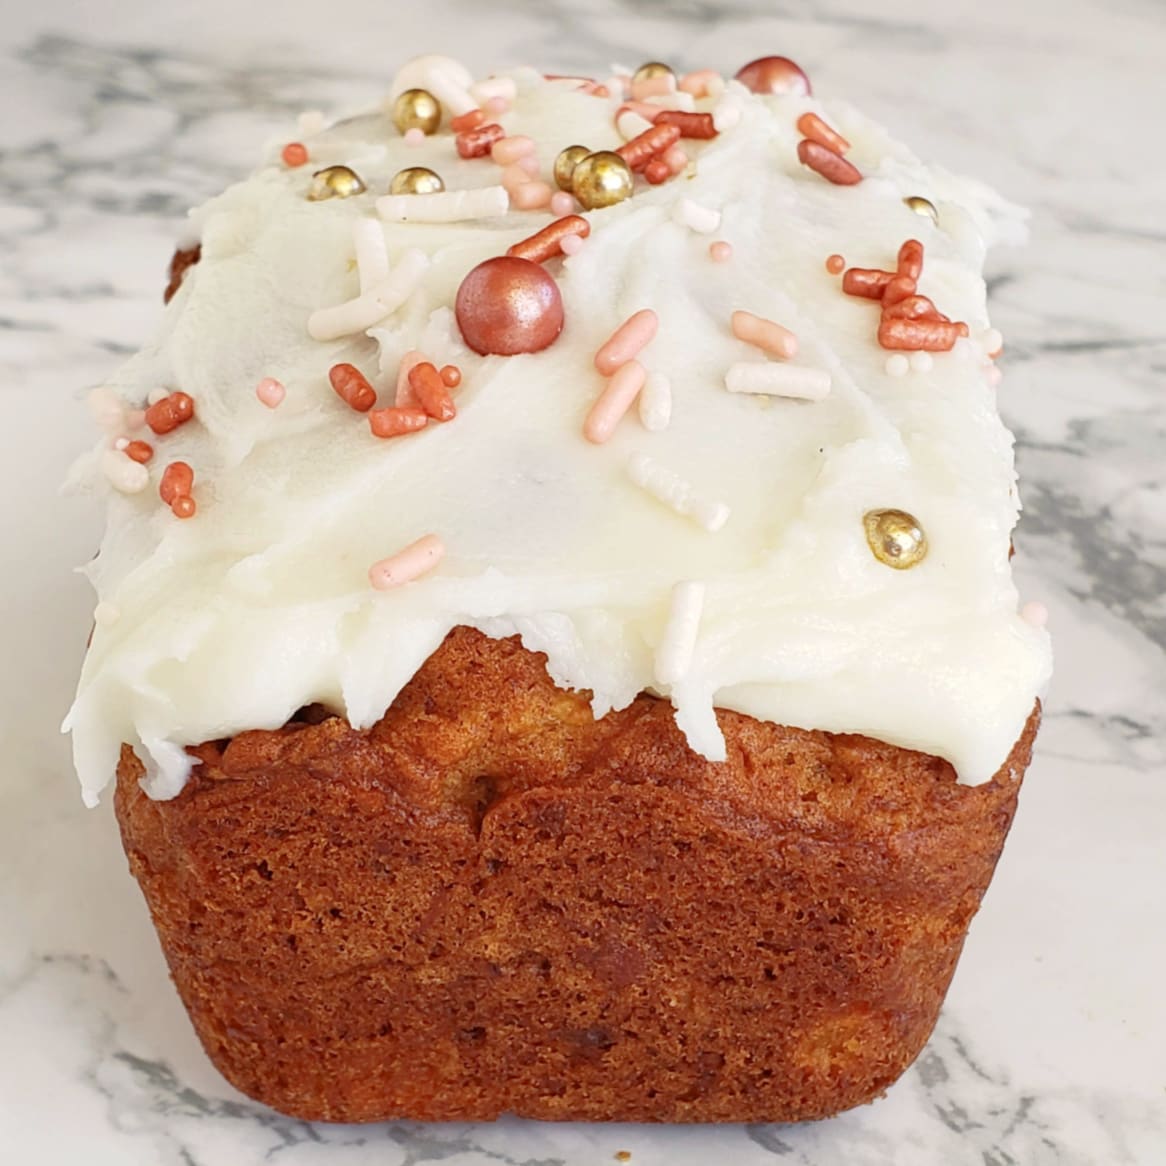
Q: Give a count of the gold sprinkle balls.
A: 8